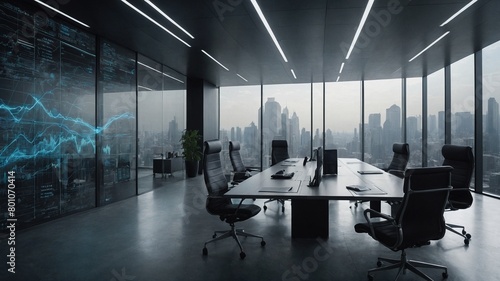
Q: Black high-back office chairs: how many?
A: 6